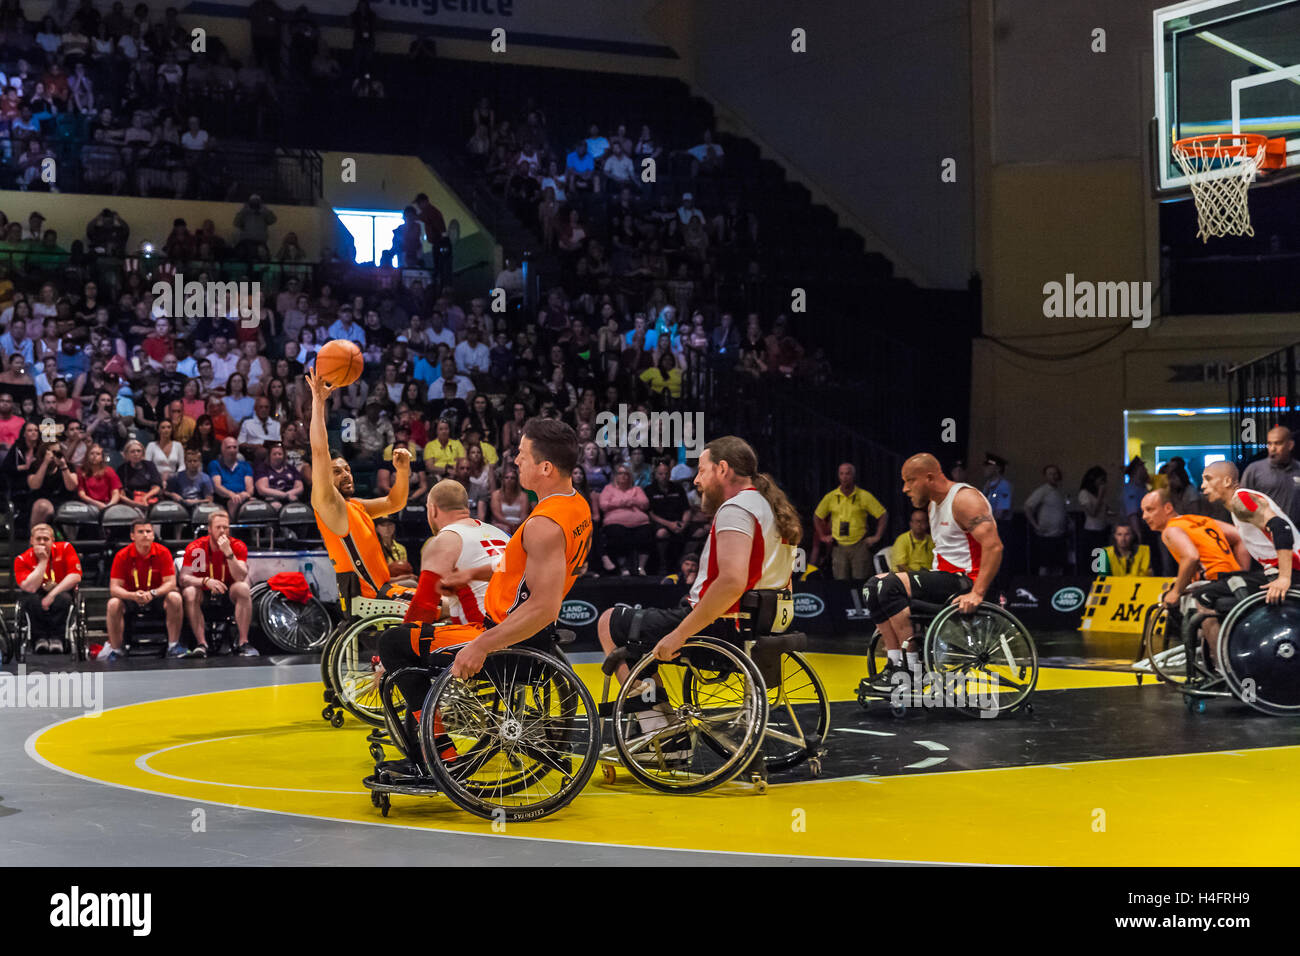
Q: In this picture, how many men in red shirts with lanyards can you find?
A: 3